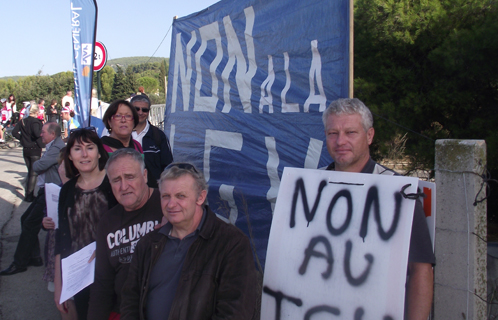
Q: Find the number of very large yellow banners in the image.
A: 0